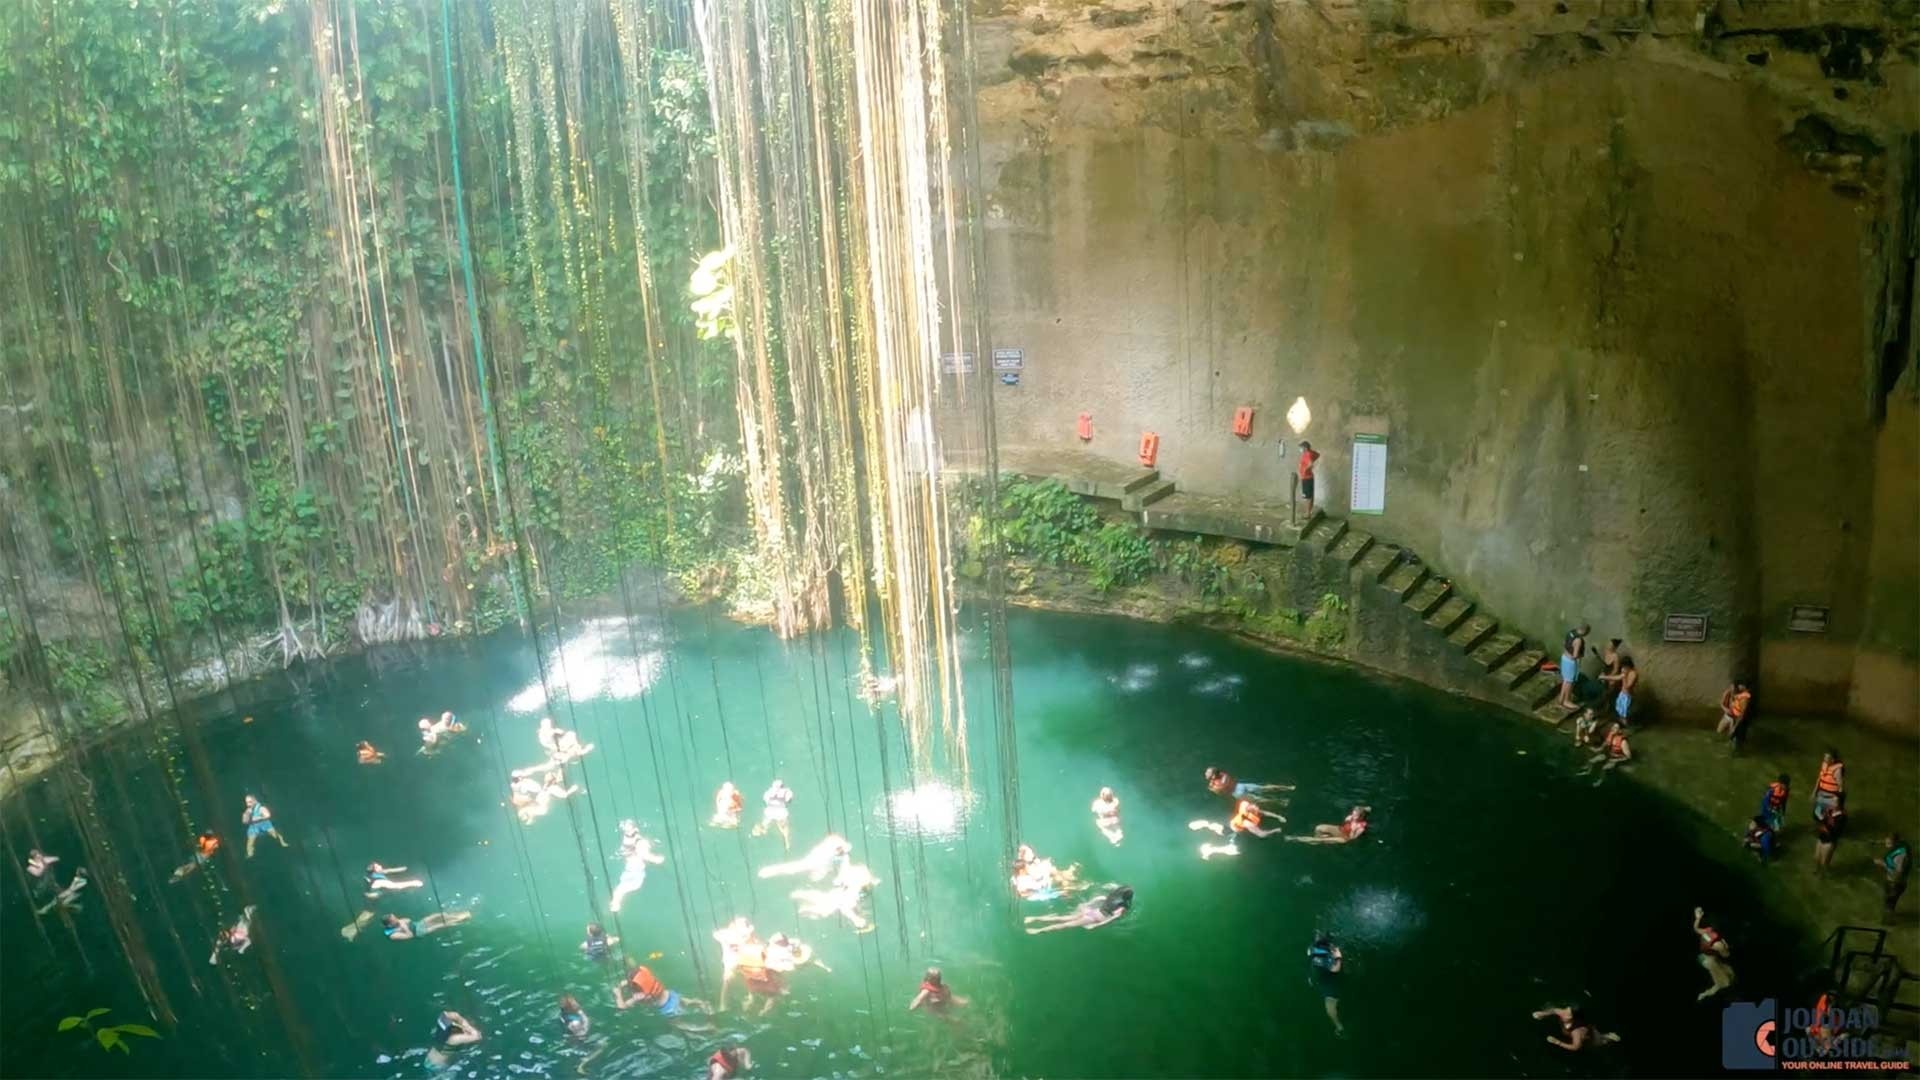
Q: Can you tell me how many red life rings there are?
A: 3